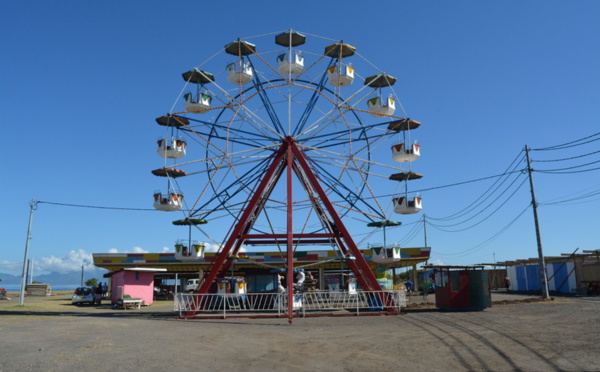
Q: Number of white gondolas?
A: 14